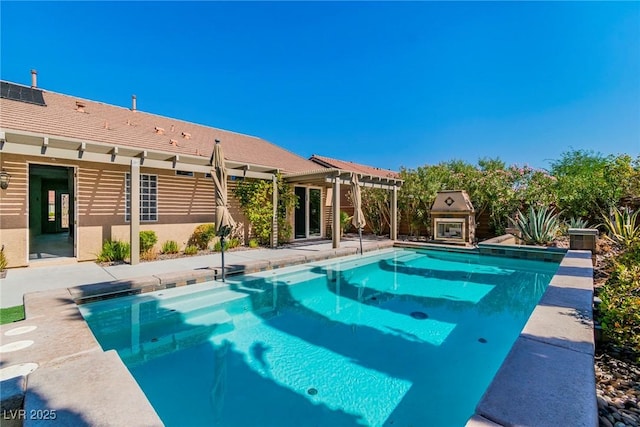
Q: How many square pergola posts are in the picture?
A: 4